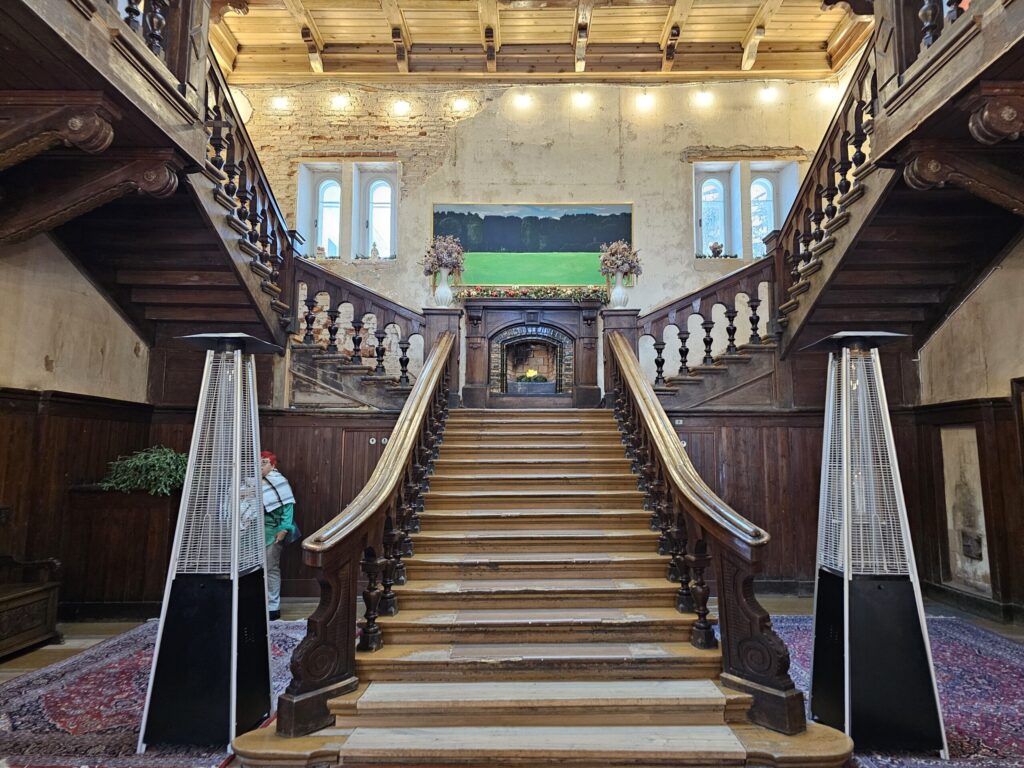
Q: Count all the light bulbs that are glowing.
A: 10